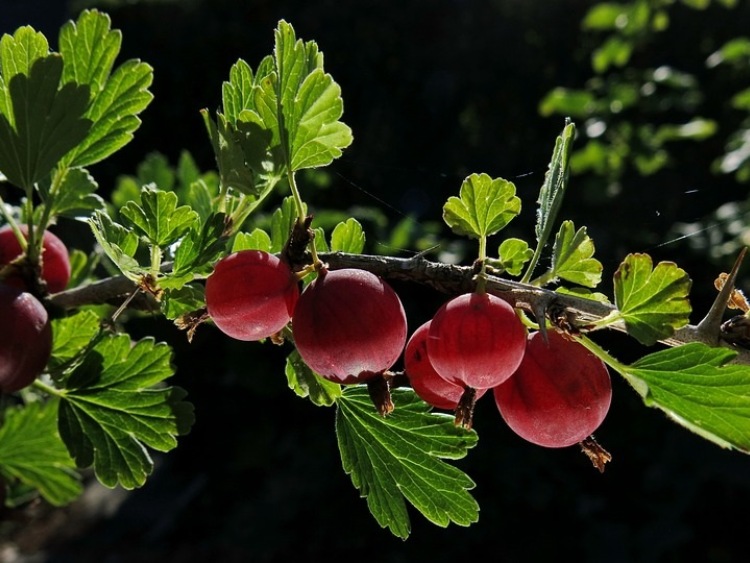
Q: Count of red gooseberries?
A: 7